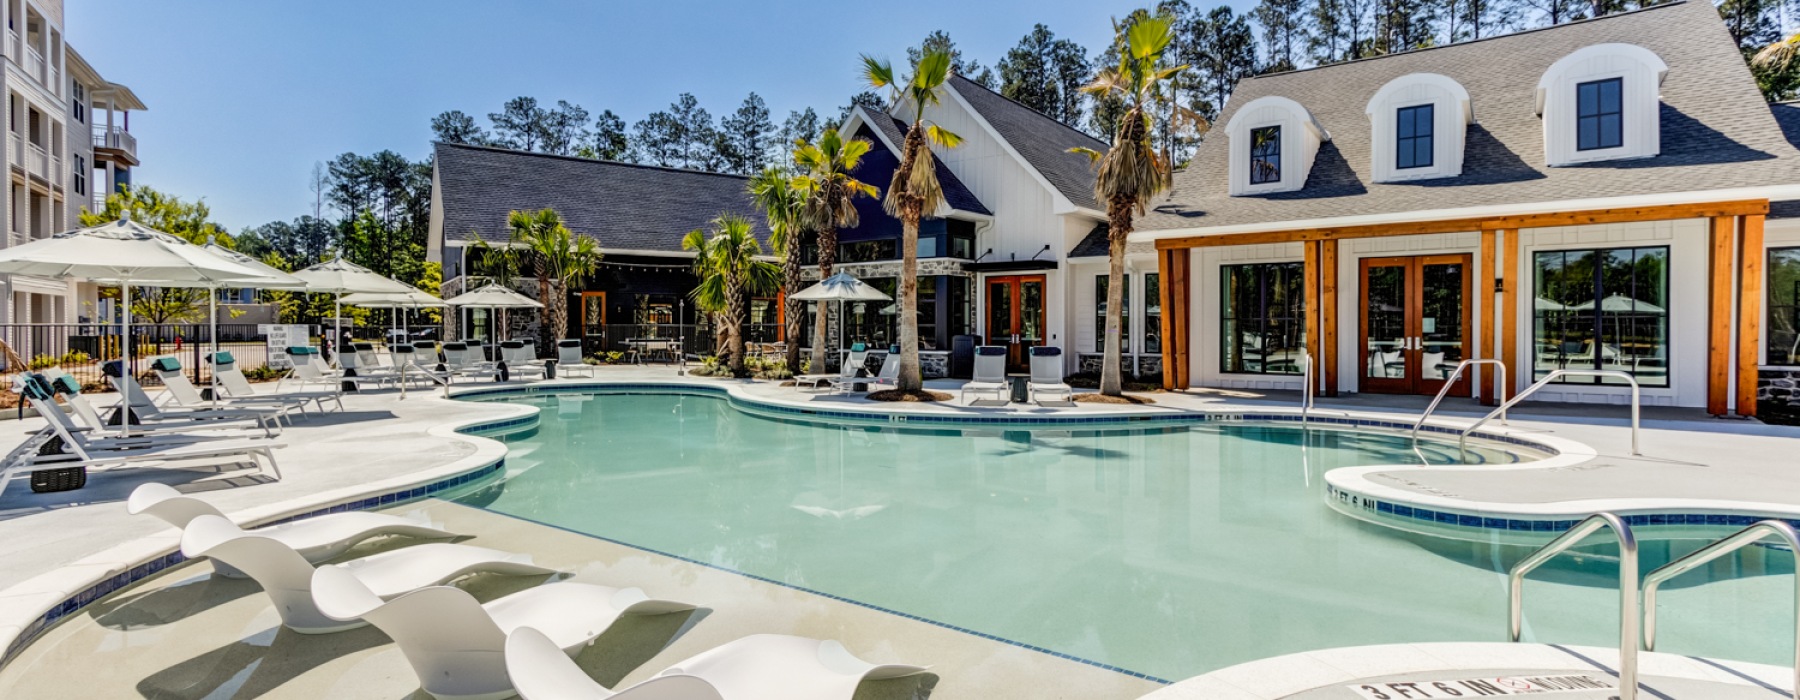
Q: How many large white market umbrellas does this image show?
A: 6